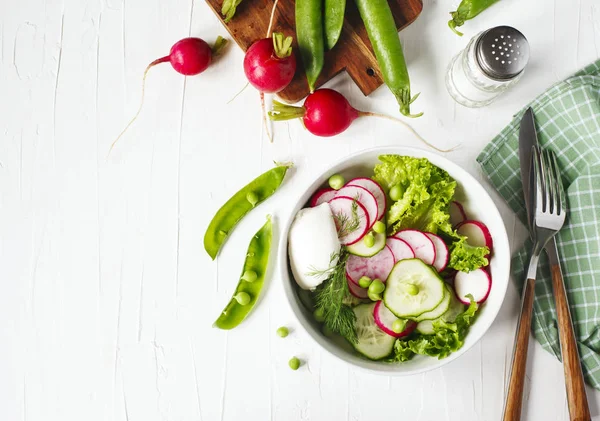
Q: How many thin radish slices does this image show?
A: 13